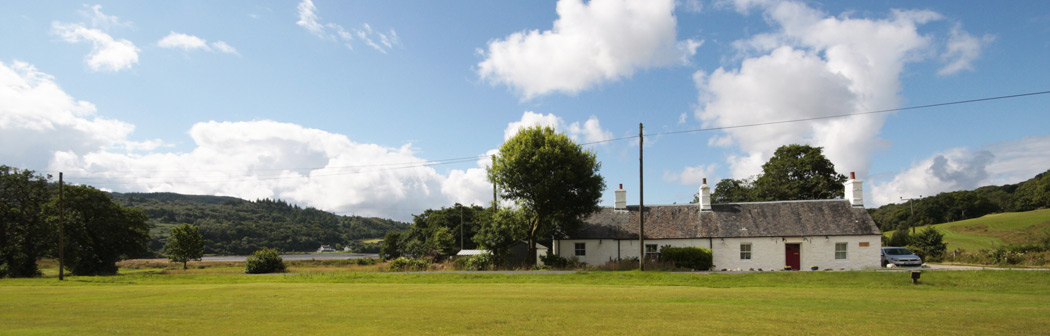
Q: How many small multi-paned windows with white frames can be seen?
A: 4